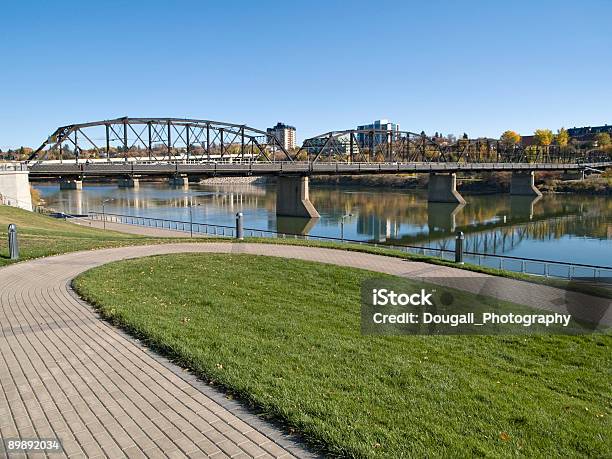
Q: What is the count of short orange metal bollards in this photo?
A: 0